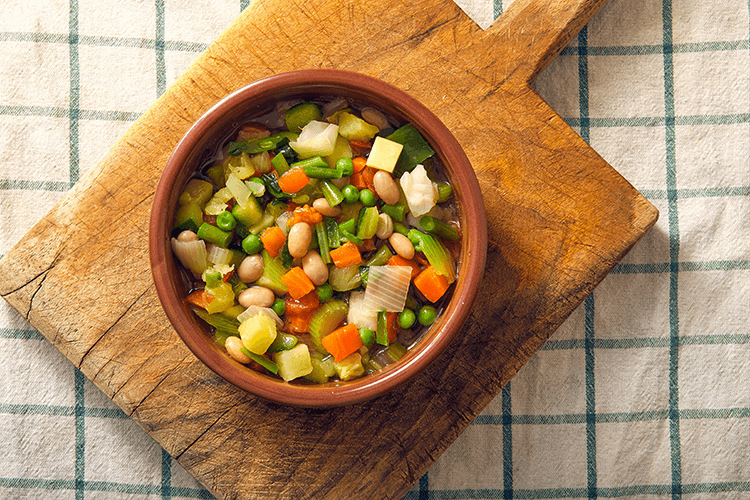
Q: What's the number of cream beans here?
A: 11